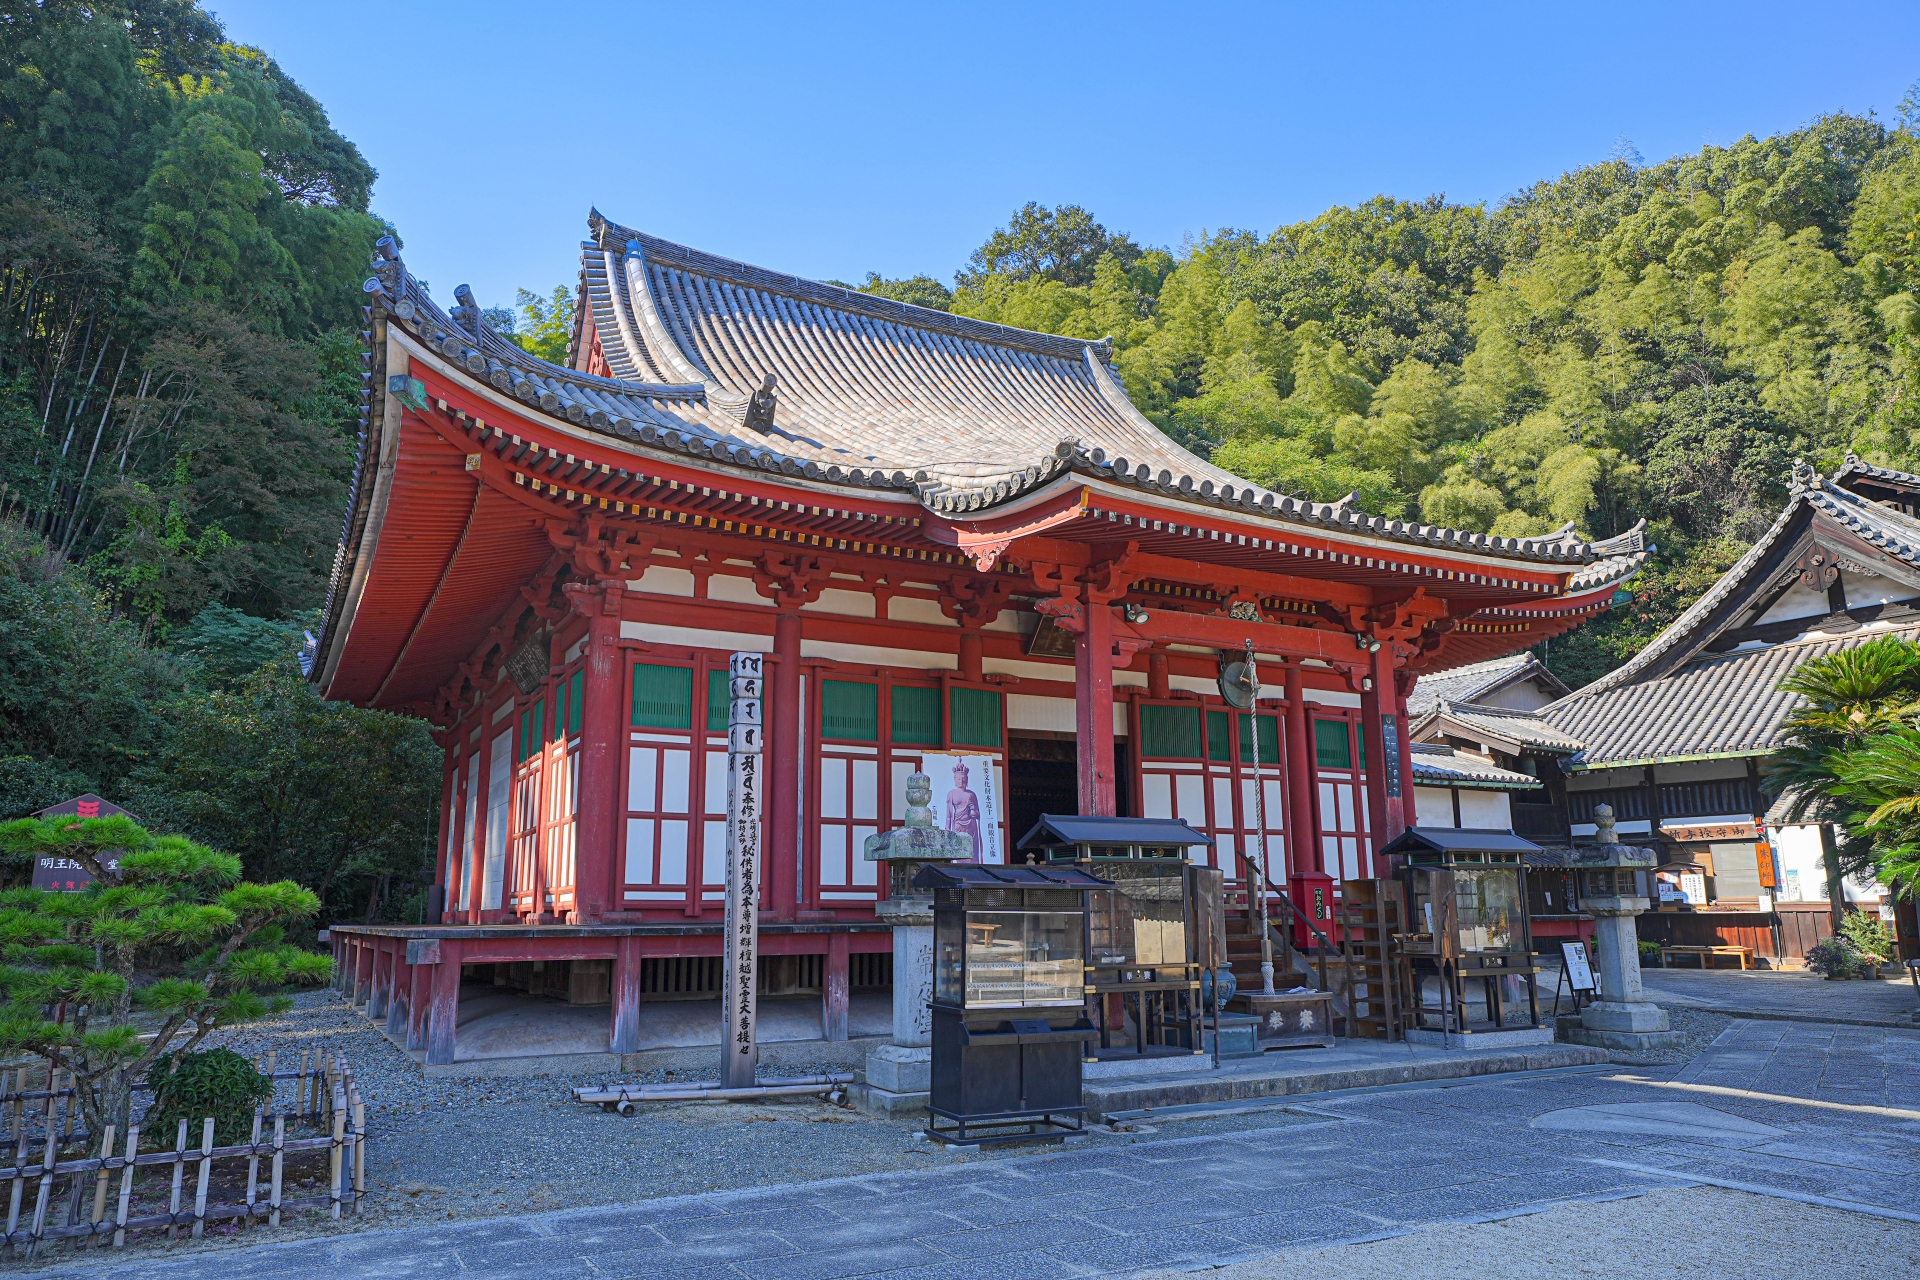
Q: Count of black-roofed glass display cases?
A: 3